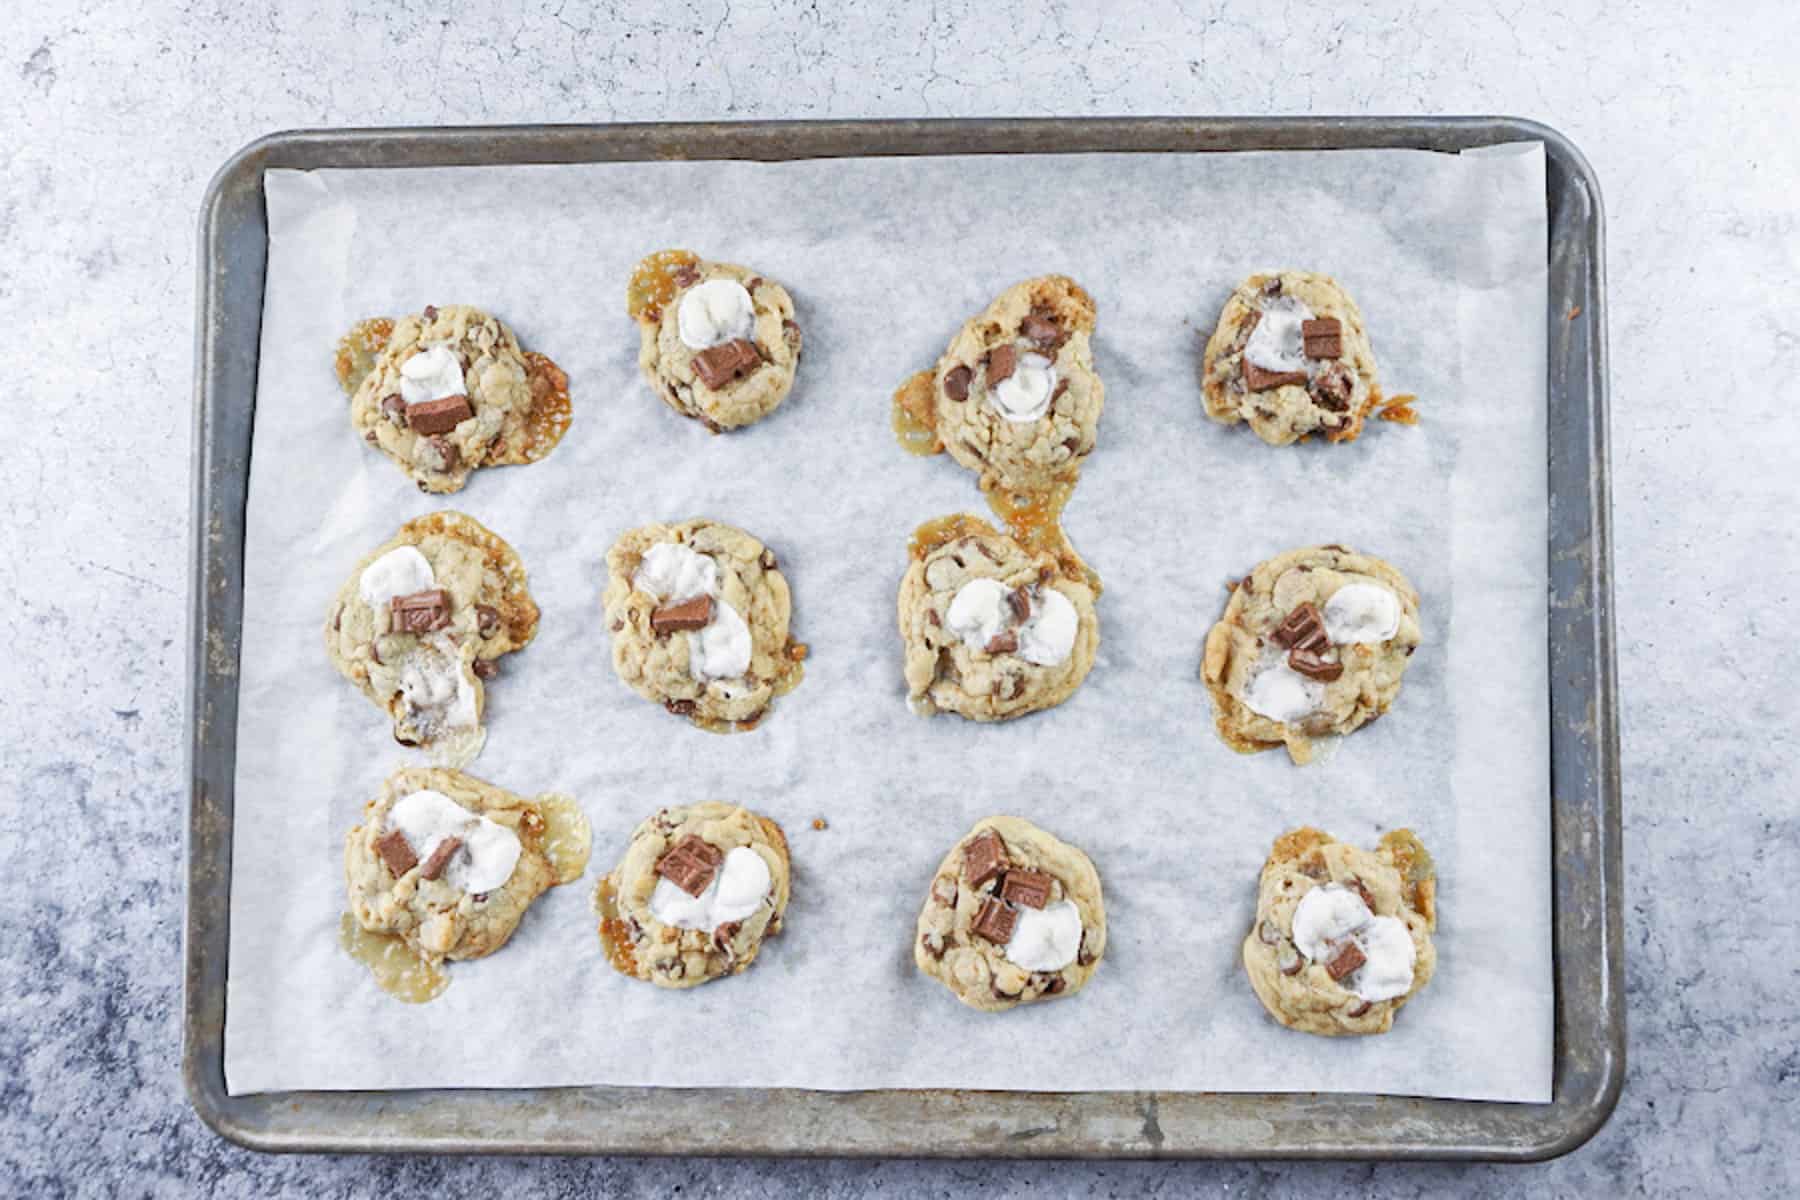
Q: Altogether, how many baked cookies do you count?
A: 12